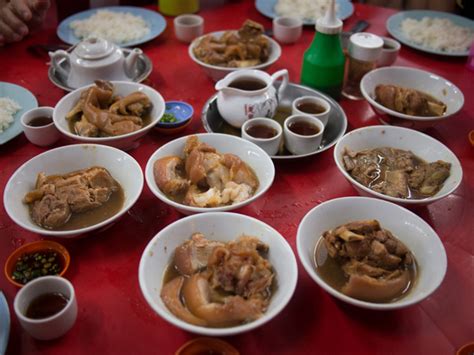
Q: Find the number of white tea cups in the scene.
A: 8